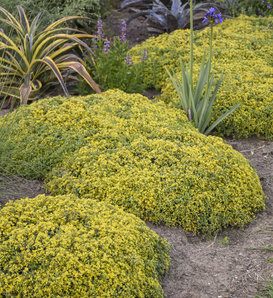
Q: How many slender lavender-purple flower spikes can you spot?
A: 5